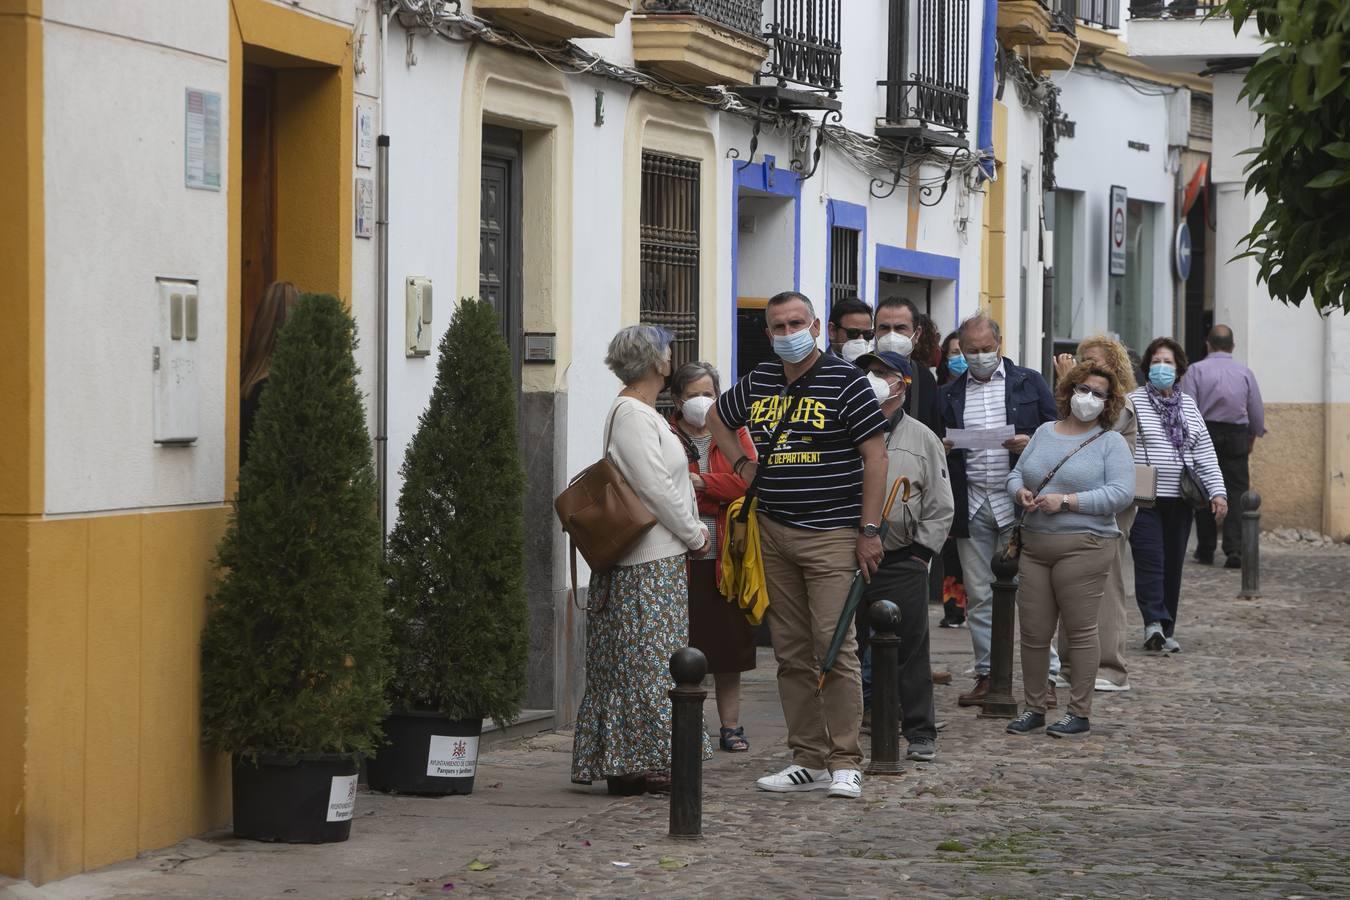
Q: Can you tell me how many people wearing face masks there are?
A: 9